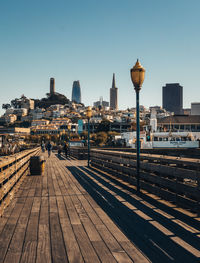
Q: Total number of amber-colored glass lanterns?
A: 2